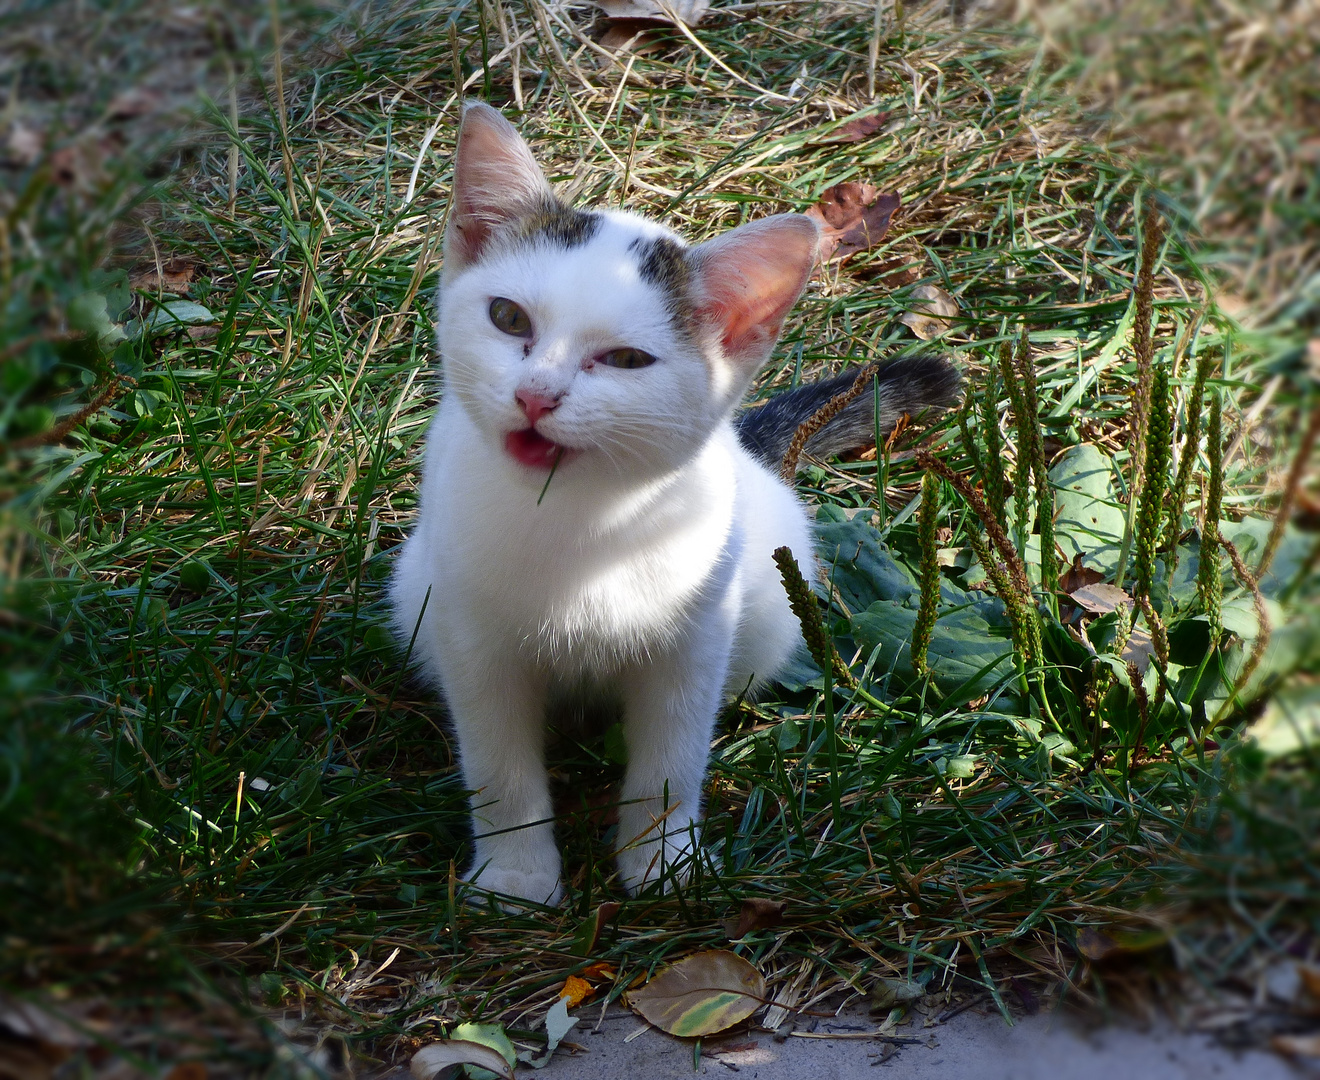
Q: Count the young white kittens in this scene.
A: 1